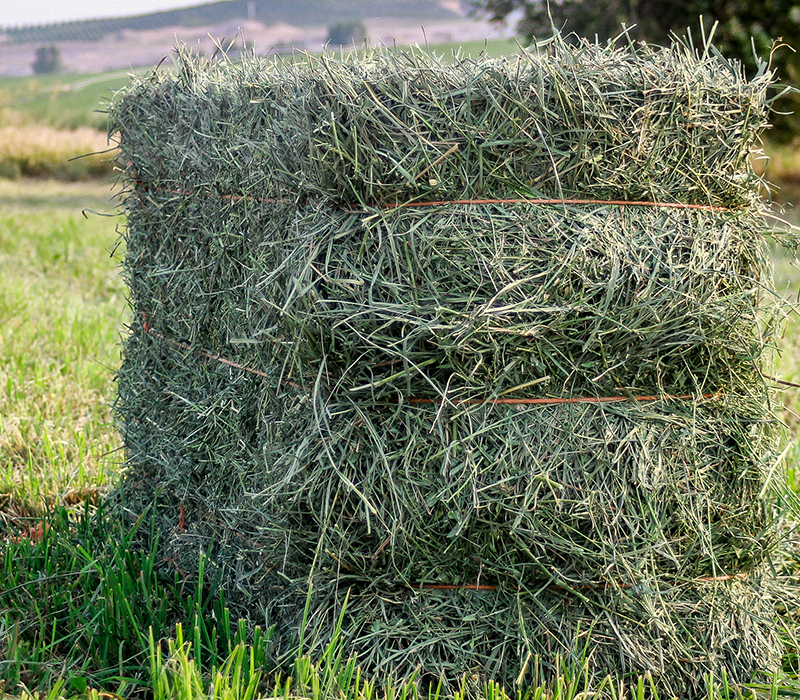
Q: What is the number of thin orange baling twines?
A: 3